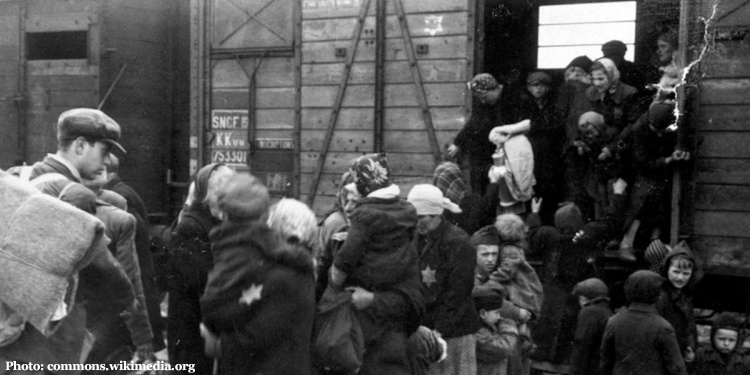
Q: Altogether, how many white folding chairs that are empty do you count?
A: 0